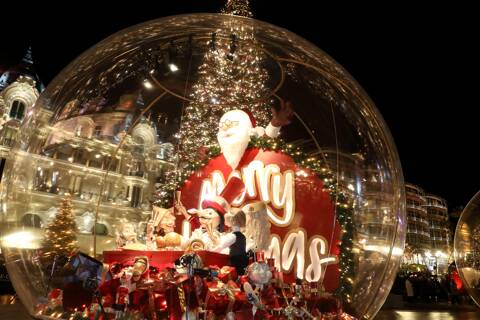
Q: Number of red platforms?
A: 1